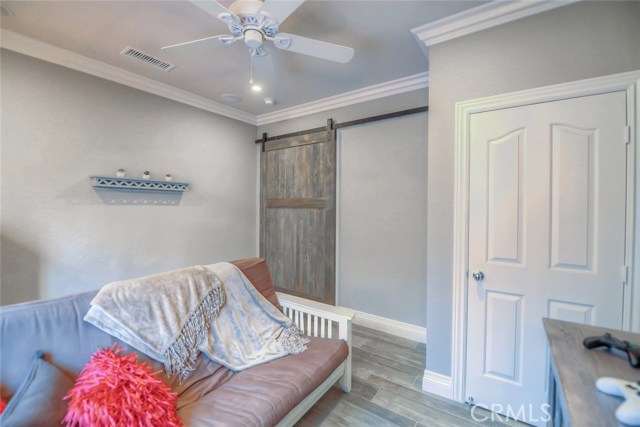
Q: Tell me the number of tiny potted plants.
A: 3